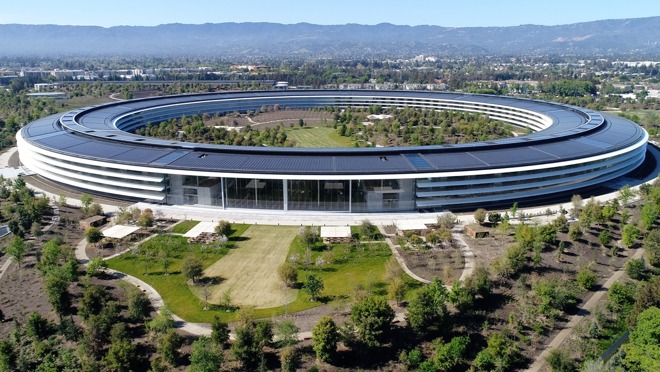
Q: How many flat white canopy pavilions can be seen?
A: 4